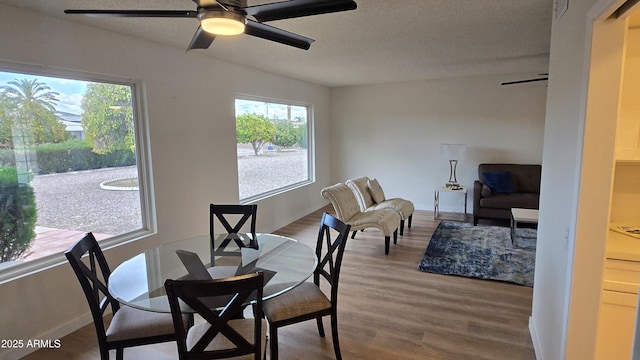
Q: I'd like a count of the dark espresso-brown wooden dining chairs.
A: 4